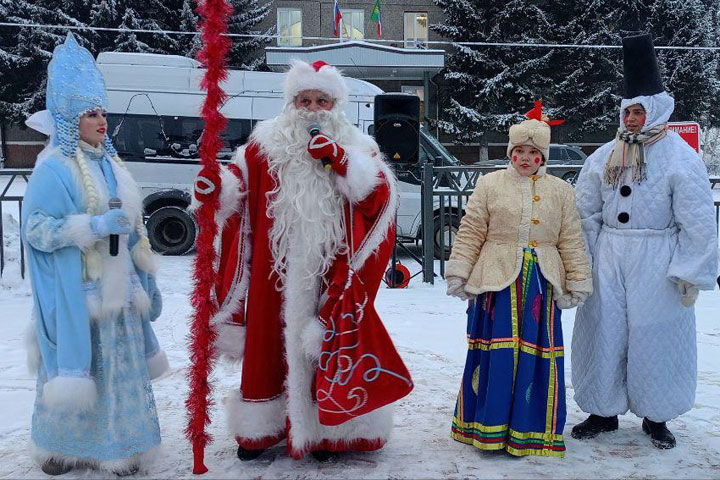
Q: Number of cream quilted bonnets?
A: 1